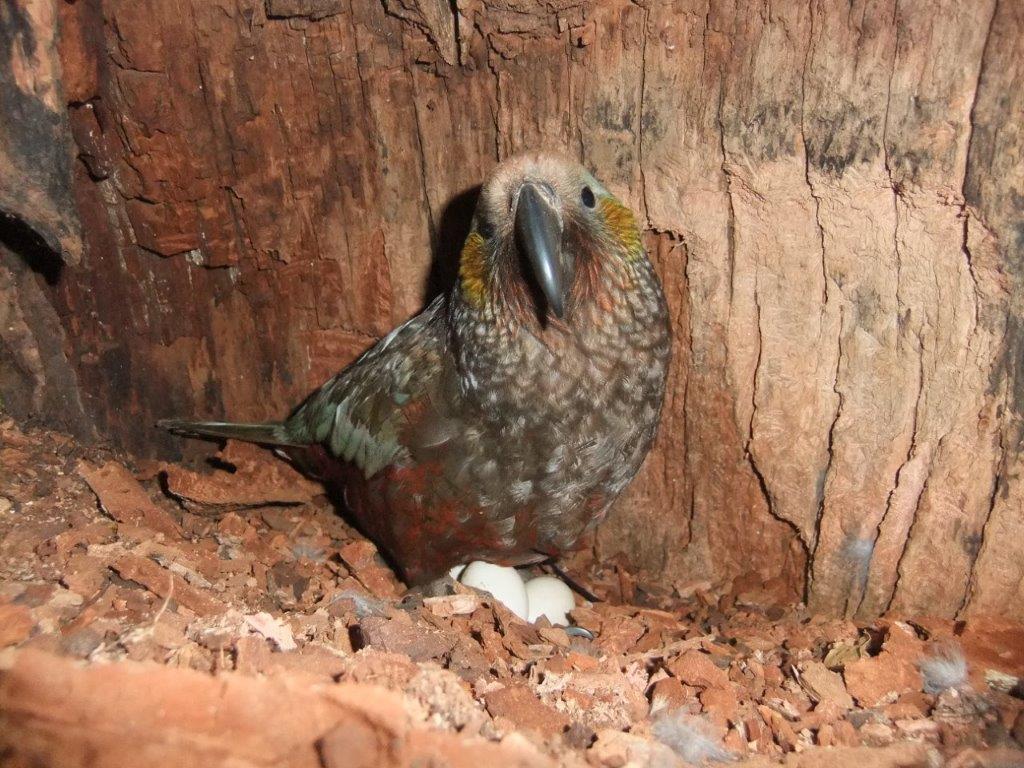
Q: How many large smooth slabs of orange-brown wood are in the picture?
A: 1